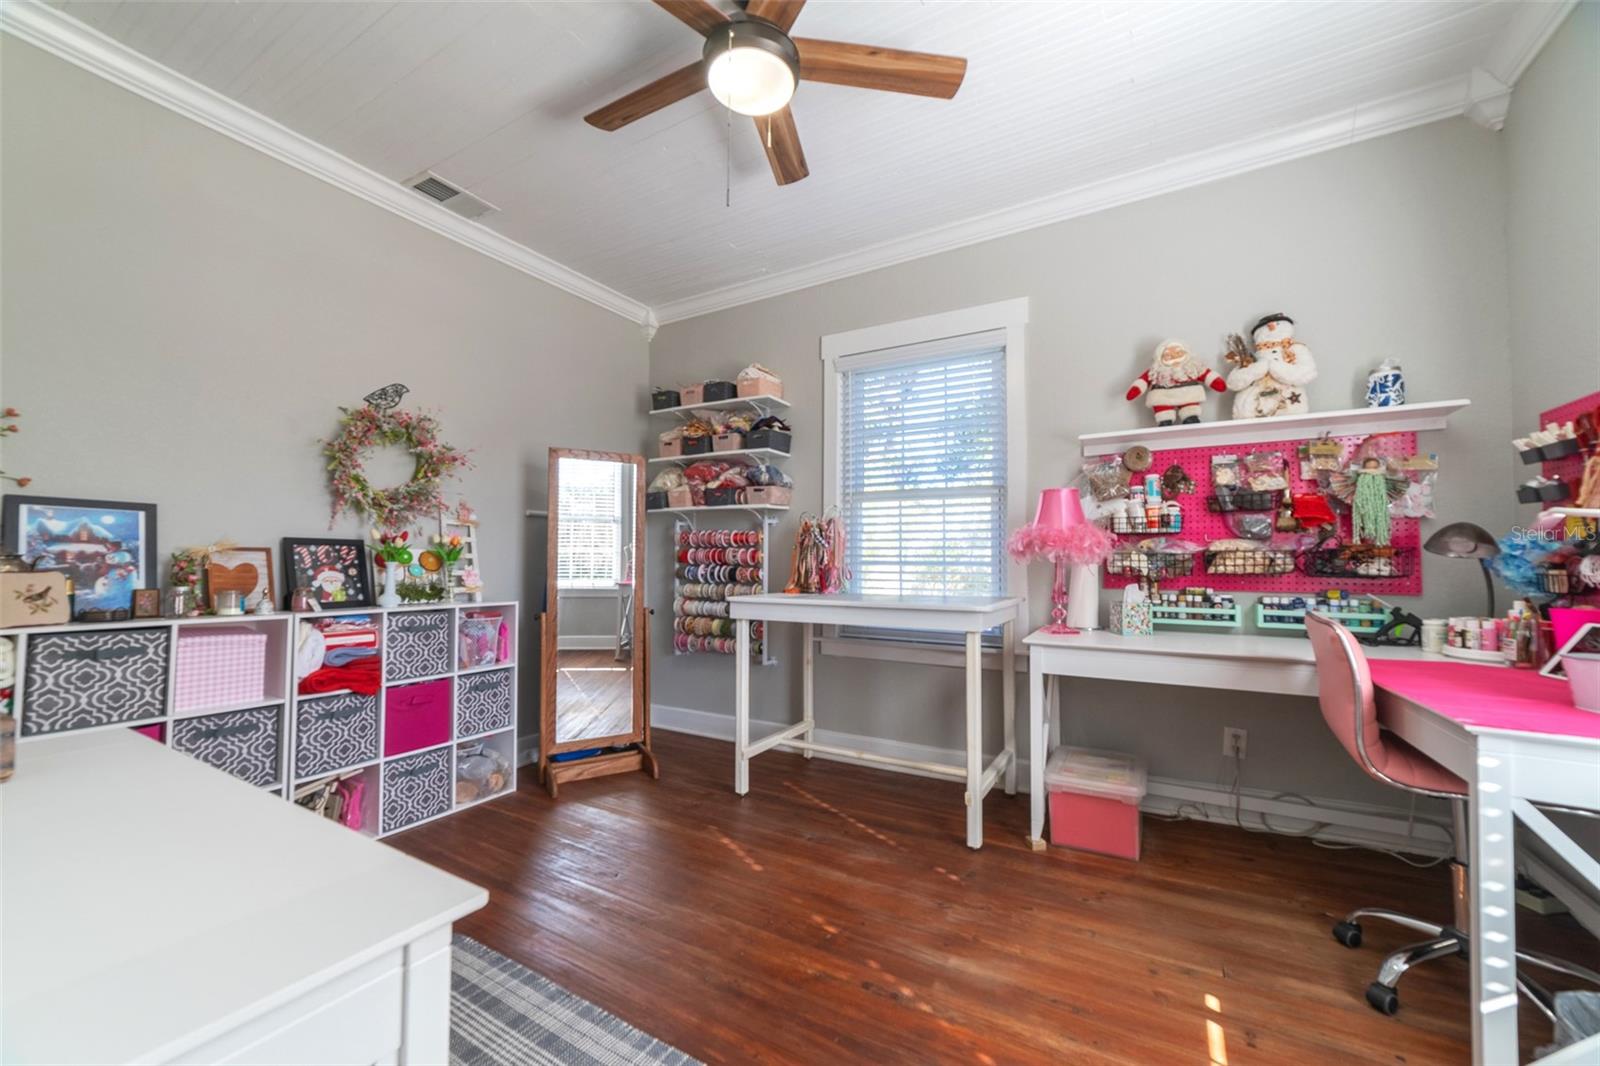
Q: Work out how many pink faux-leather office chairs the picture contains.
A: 1